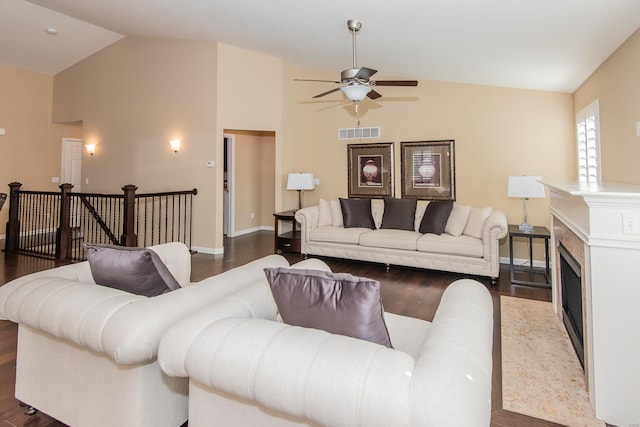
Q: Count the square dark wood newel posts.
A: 3